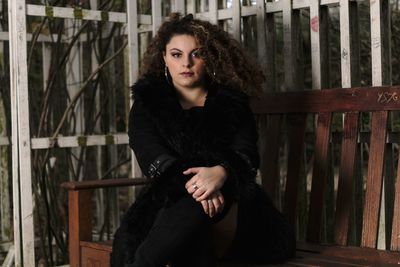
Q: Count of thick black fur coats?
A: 1